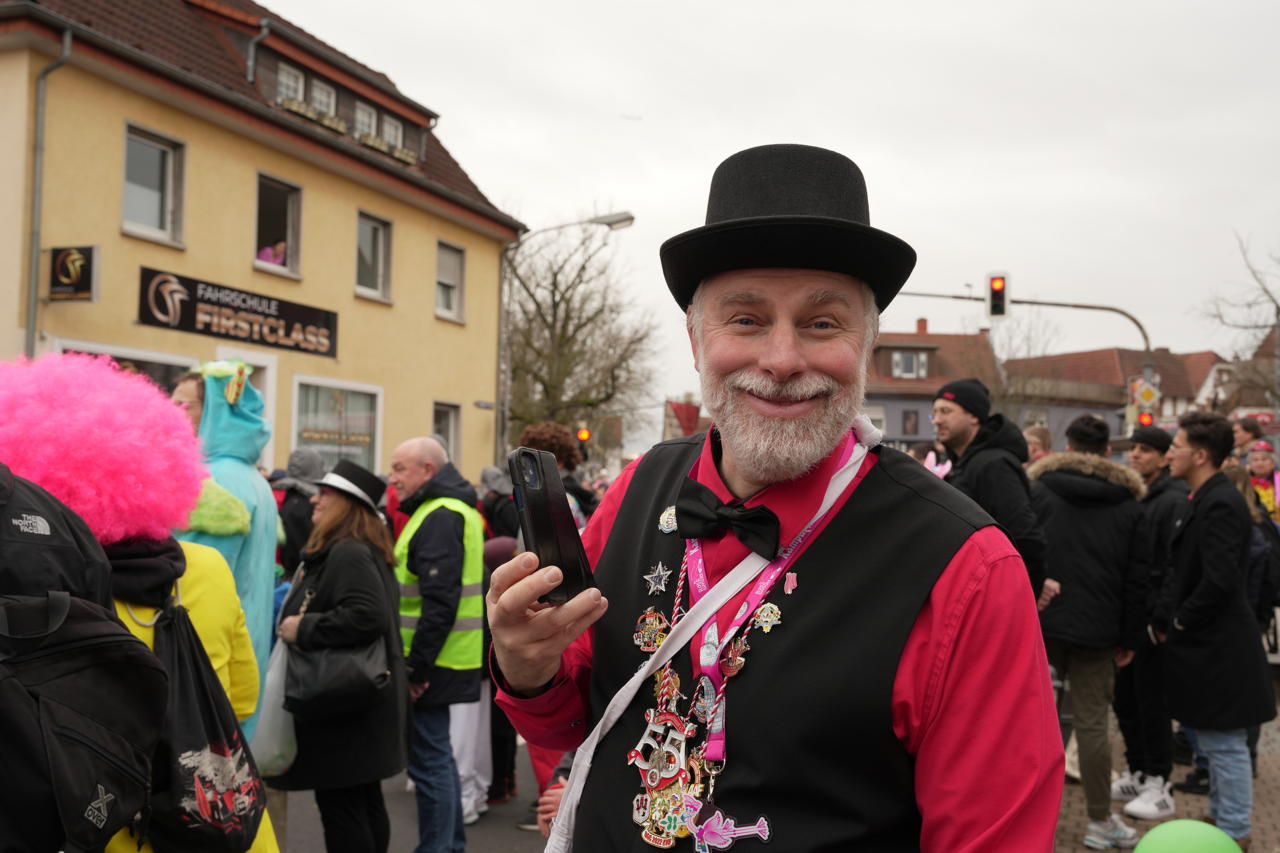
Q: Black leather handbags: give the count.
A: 1